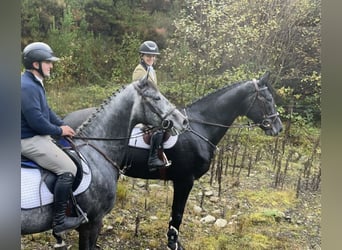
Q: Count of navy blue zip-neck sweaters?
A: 1